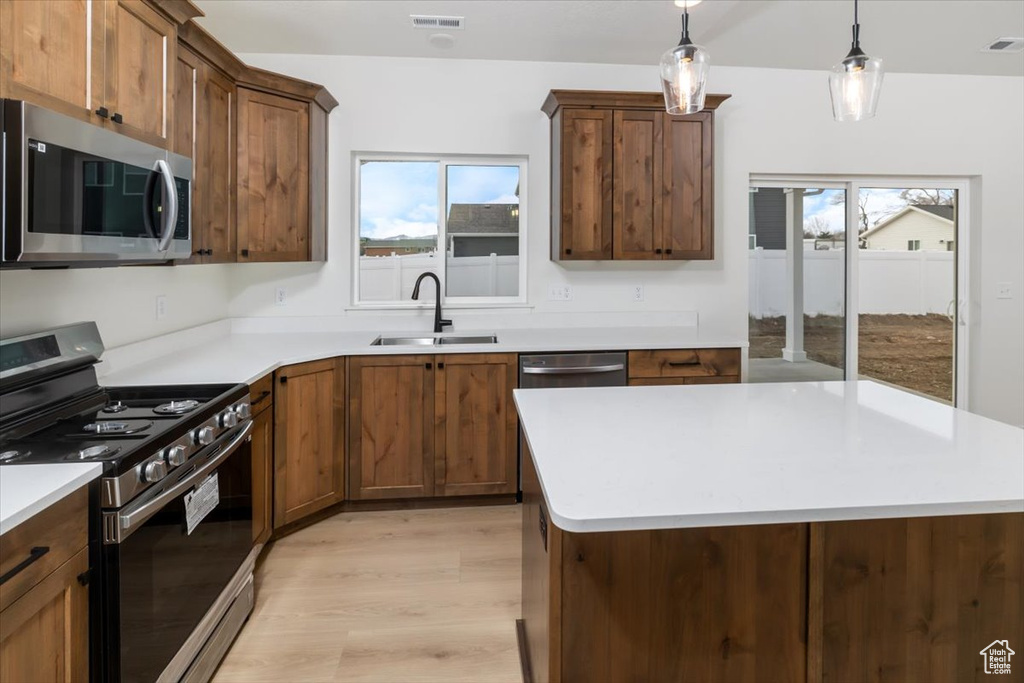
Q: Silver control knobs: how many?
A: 5